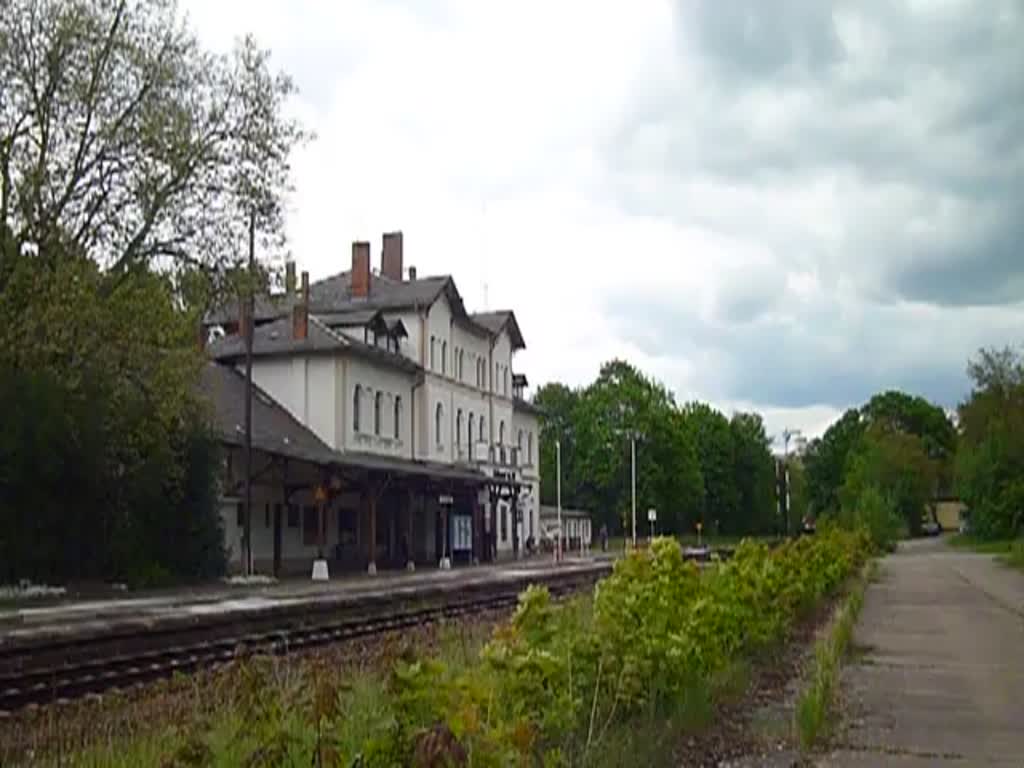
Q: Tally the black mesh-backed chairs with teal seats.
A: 0